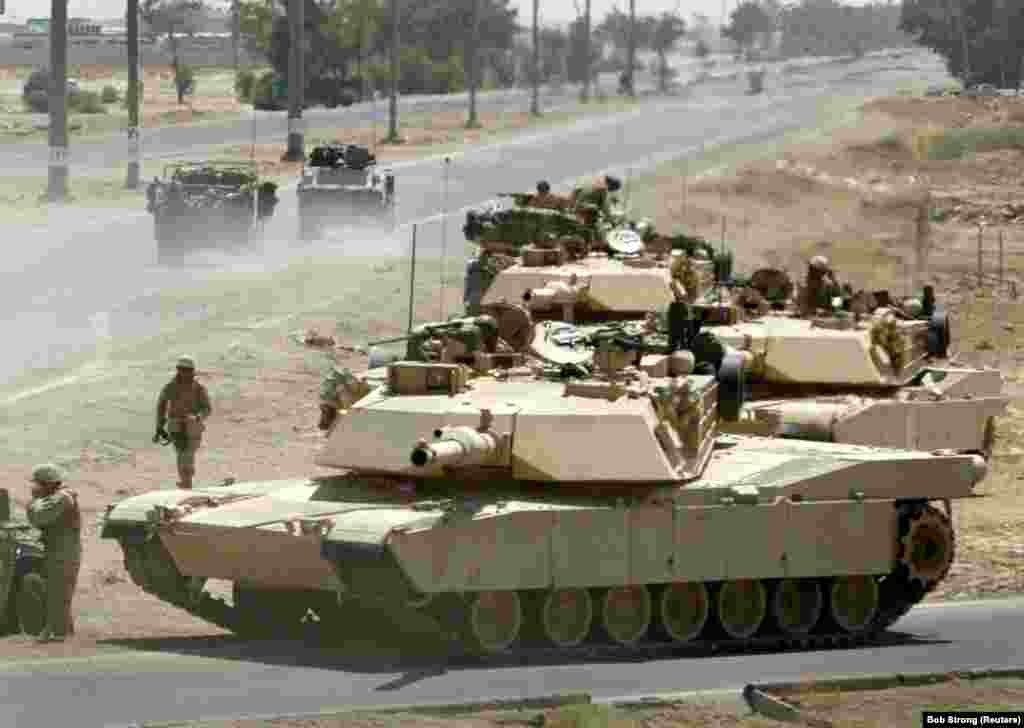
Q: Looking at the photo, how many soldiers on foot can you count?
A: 2